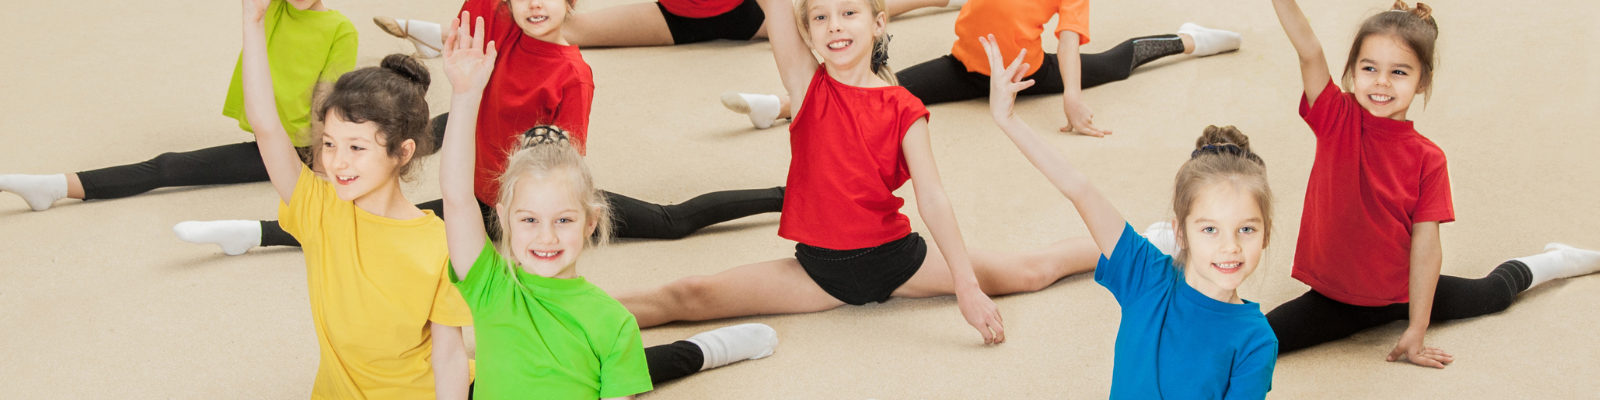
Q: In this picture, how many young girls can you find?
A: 9